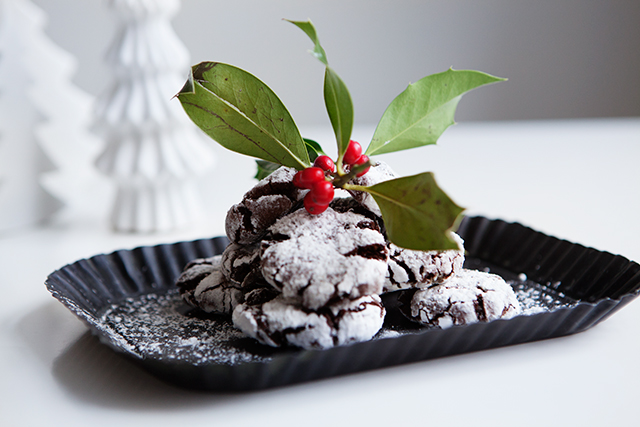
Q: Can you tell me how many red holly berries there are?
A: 7